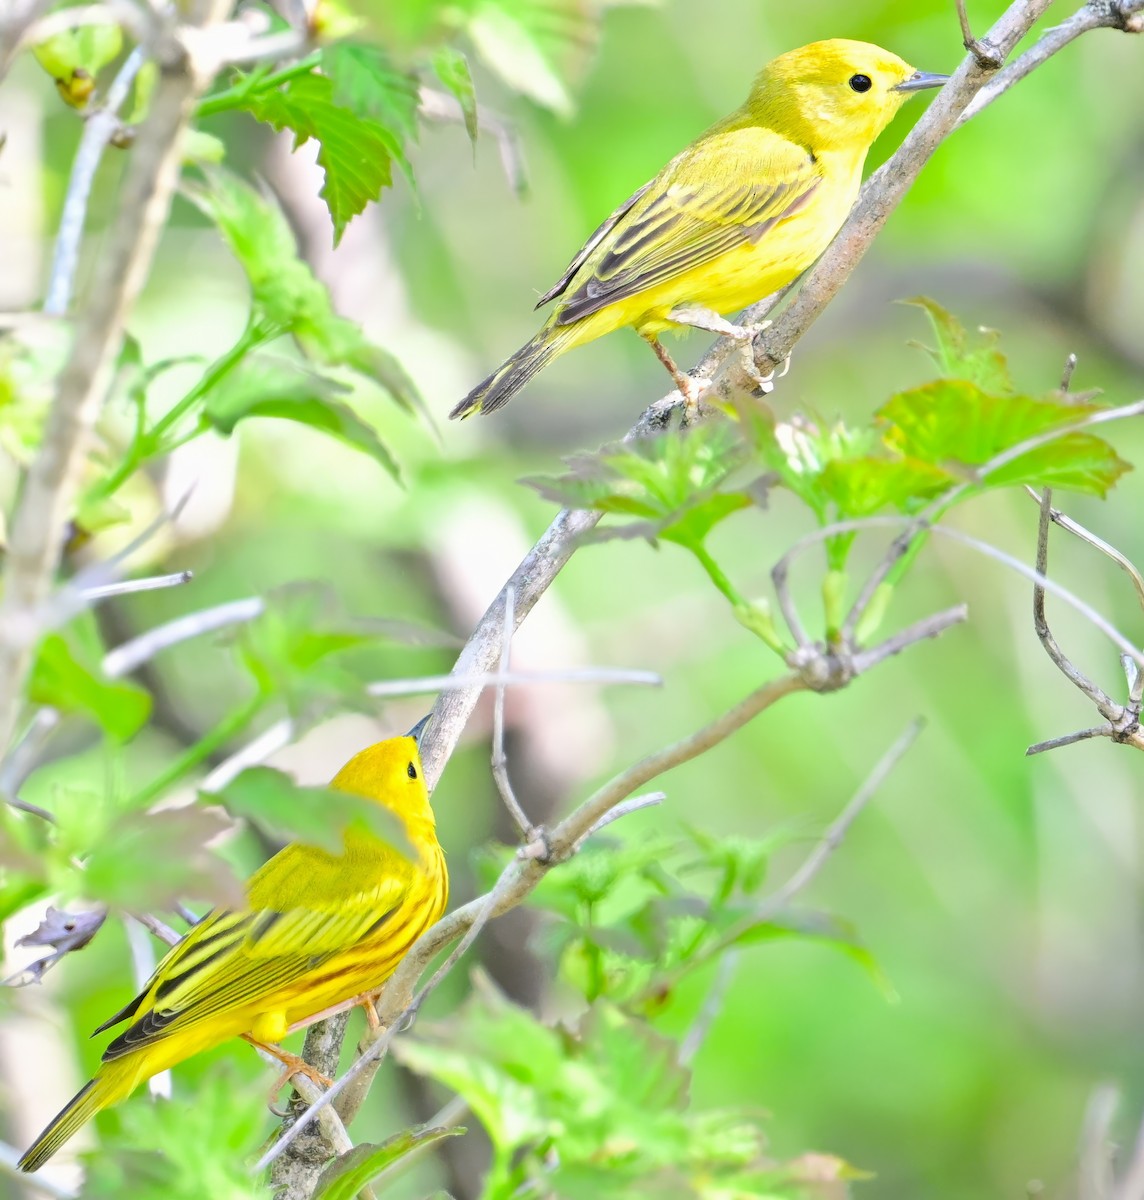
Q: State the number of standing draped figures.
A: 0